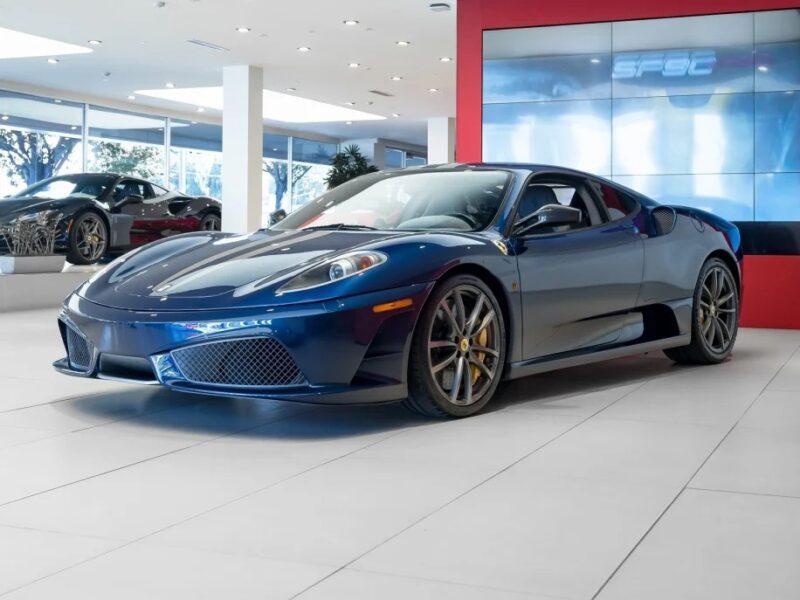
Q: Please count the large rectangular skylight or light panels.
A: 2